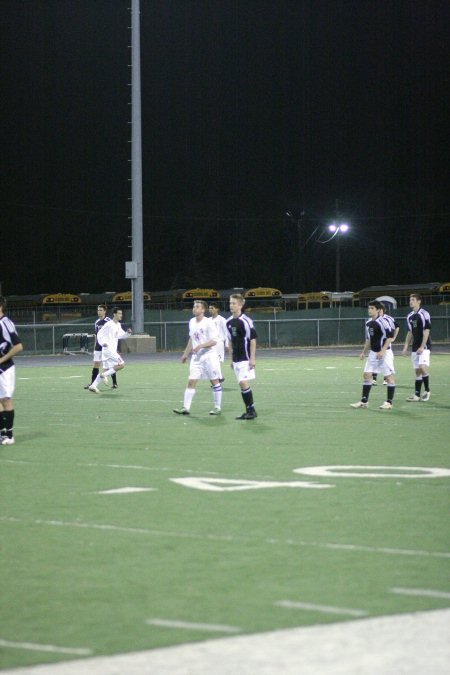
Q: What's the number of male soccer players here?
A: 9